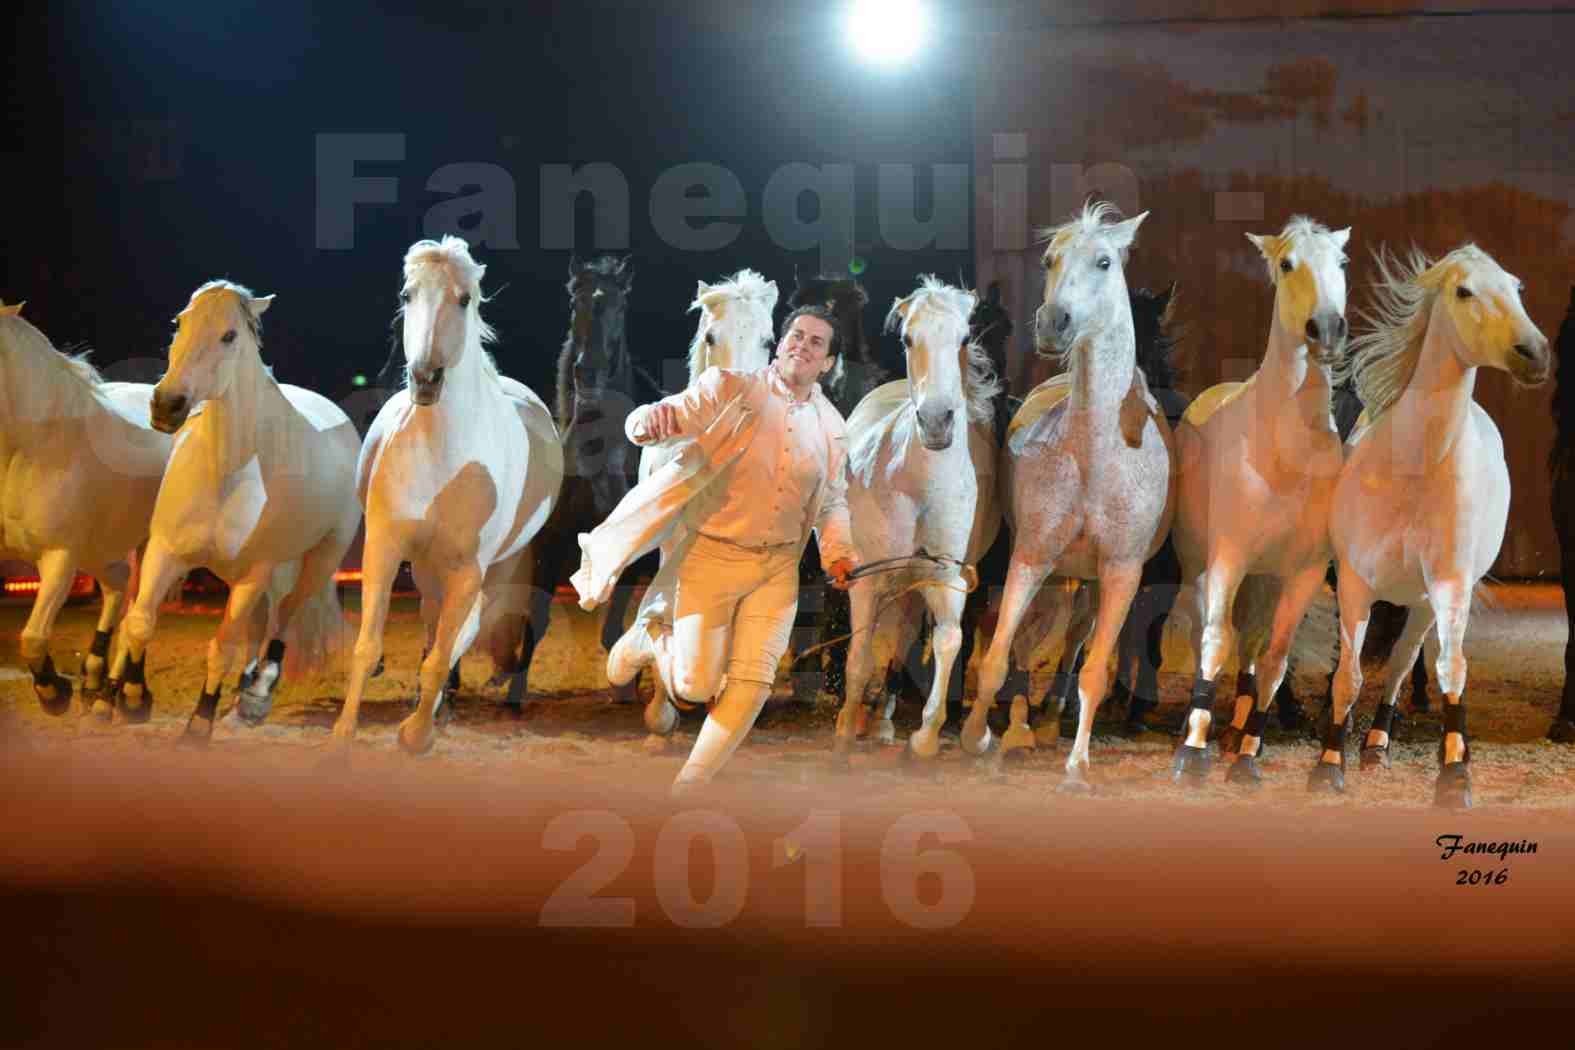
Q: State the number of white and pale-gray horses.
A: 8